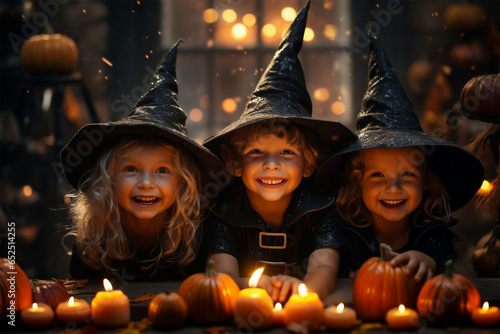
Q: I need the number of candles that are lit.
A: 9